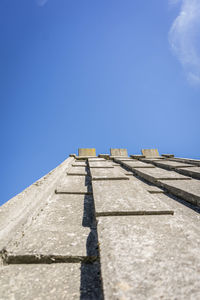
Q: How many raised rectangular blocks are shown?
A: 3